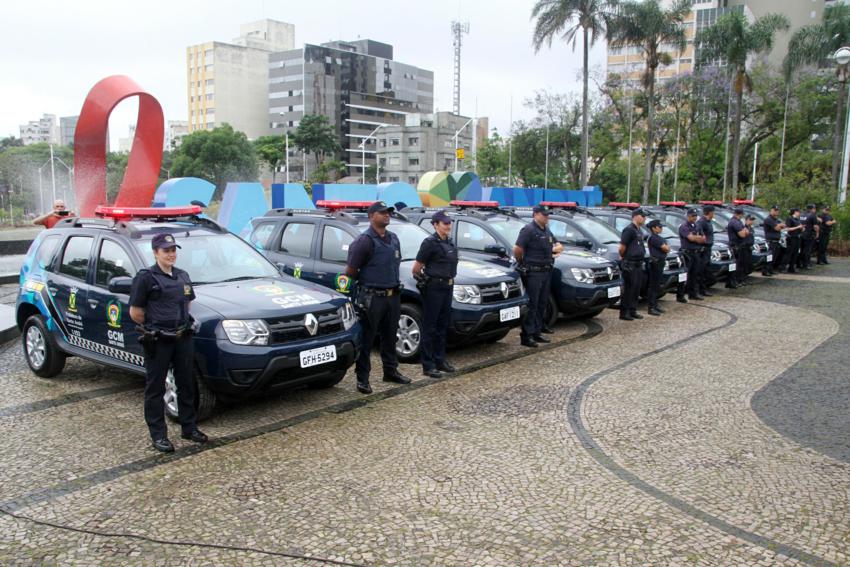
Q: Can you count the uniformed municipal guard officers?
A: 14